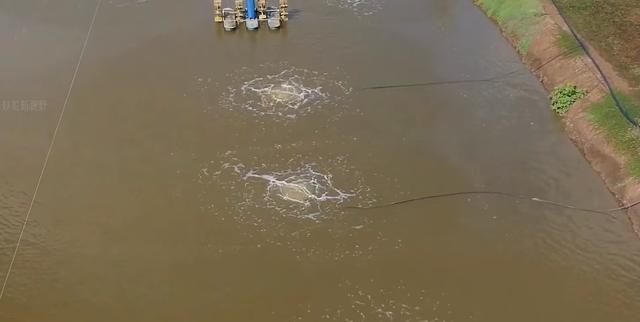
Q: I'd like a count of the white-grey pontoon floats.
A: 3